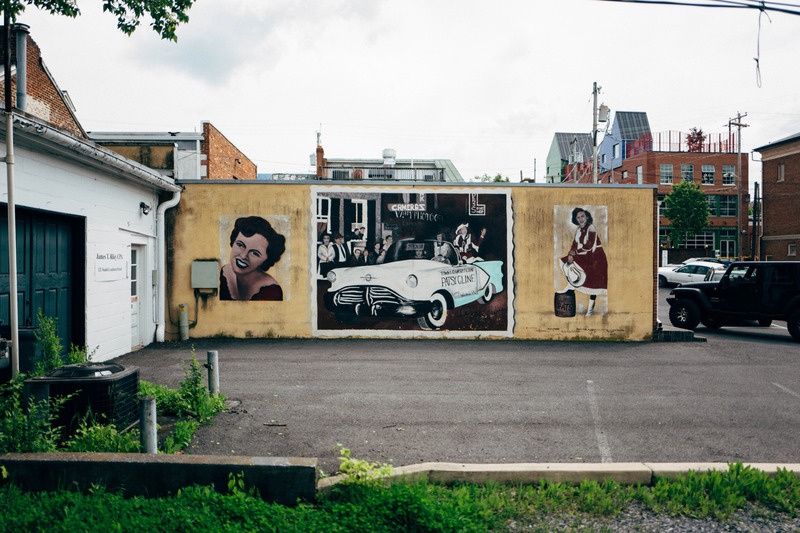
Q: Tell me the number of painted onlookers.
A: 9